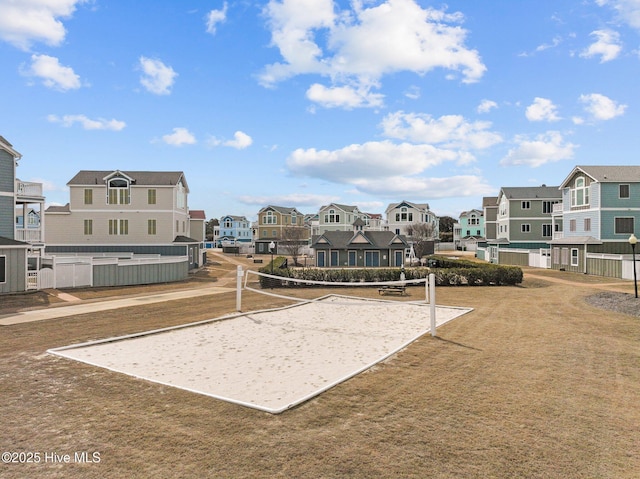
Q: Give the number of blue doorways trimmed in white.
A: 5